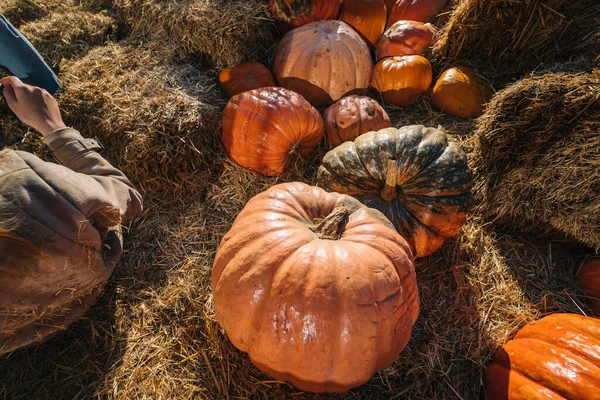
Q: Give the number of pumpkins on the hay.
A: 14